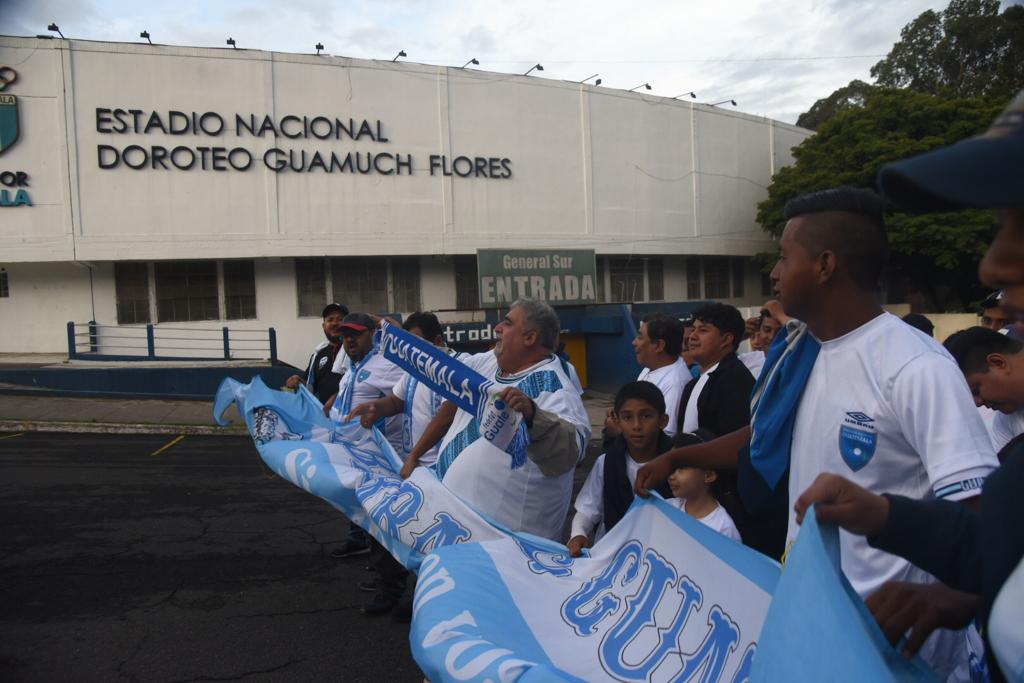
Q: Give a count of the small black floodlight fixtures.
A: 11